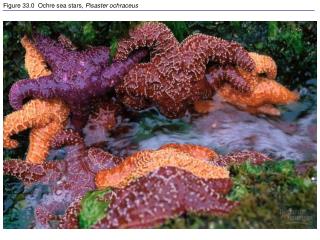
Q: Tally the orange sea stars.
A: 3